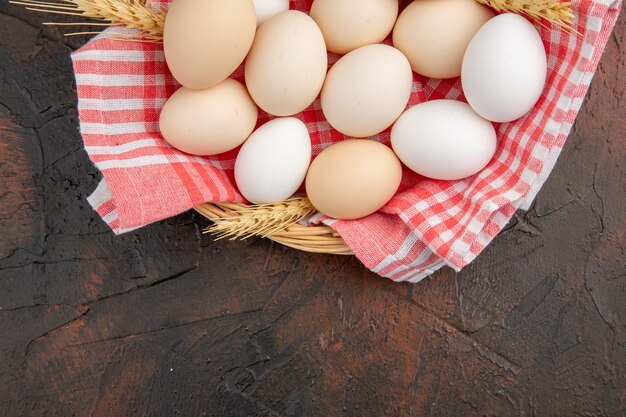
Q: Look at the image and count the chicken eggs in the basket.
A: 11